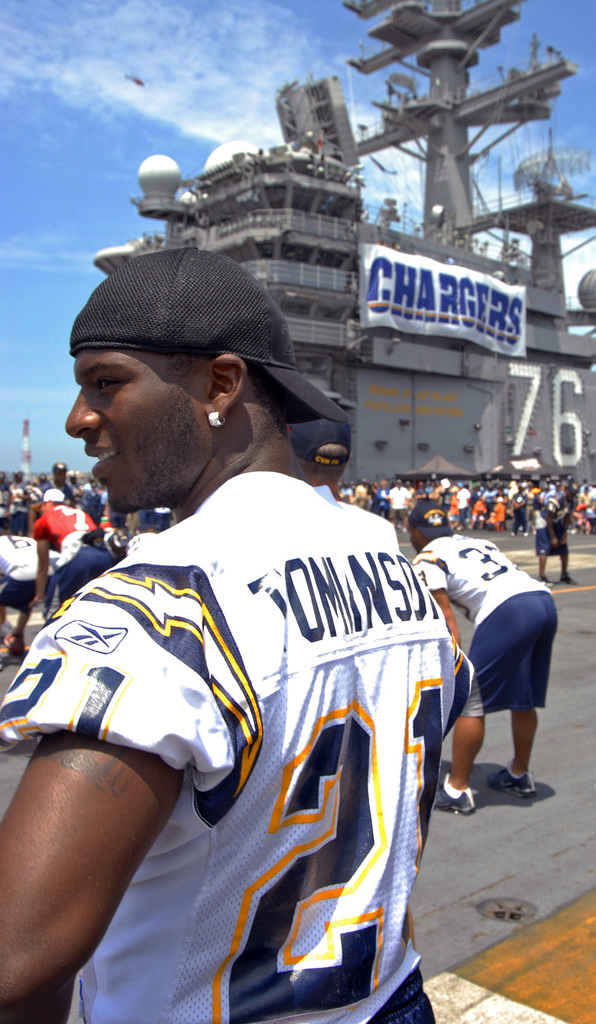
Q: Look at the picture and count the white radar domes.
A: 2